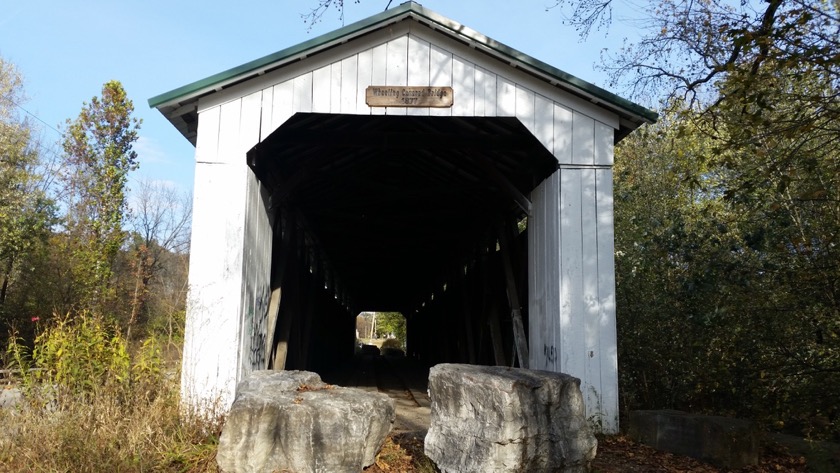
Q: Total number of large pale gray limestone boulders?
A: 2